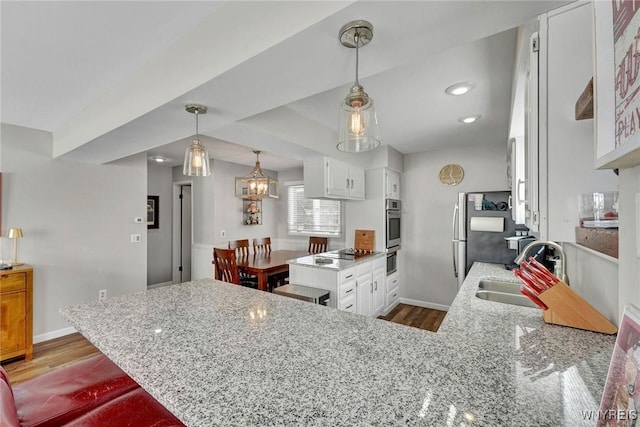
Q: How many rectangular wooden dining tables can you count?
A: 1